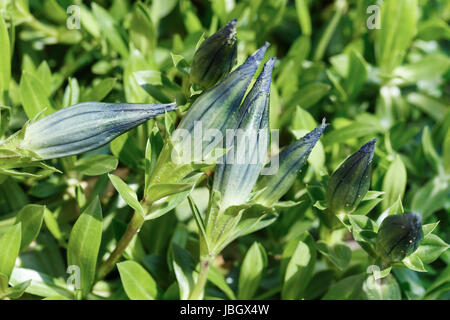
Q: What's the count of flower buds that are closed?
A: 7